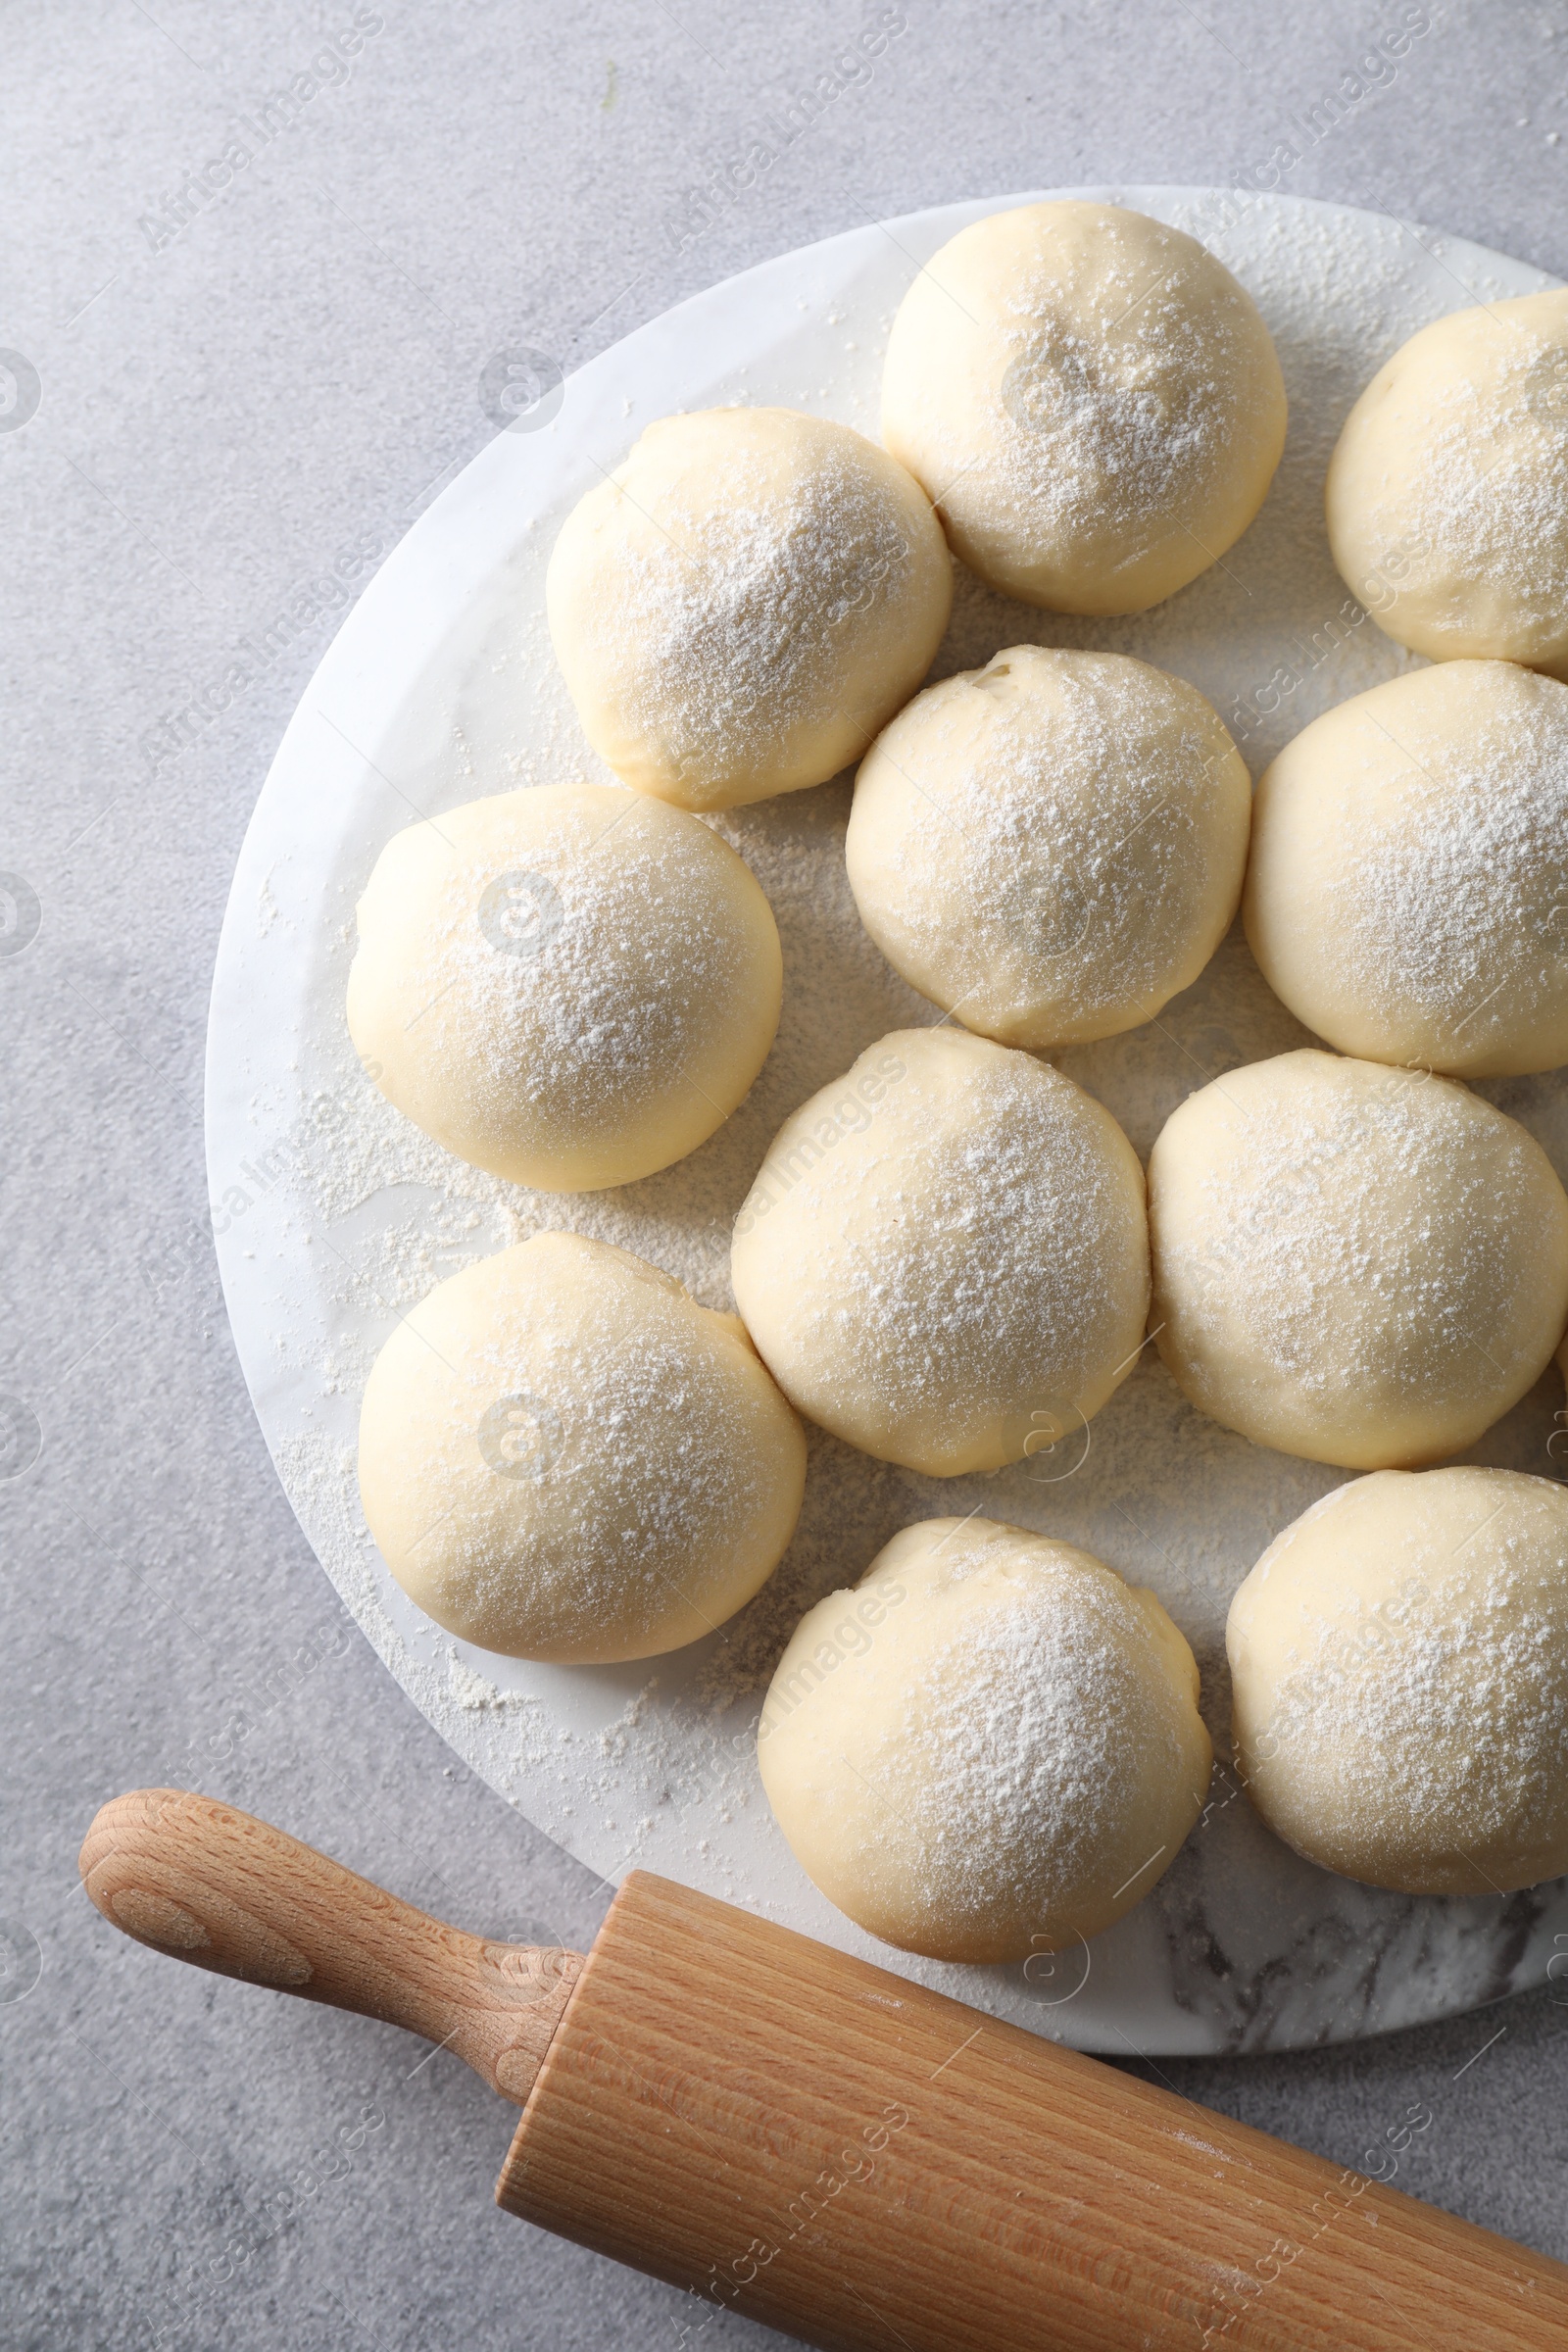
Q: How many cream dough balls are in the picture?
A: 11